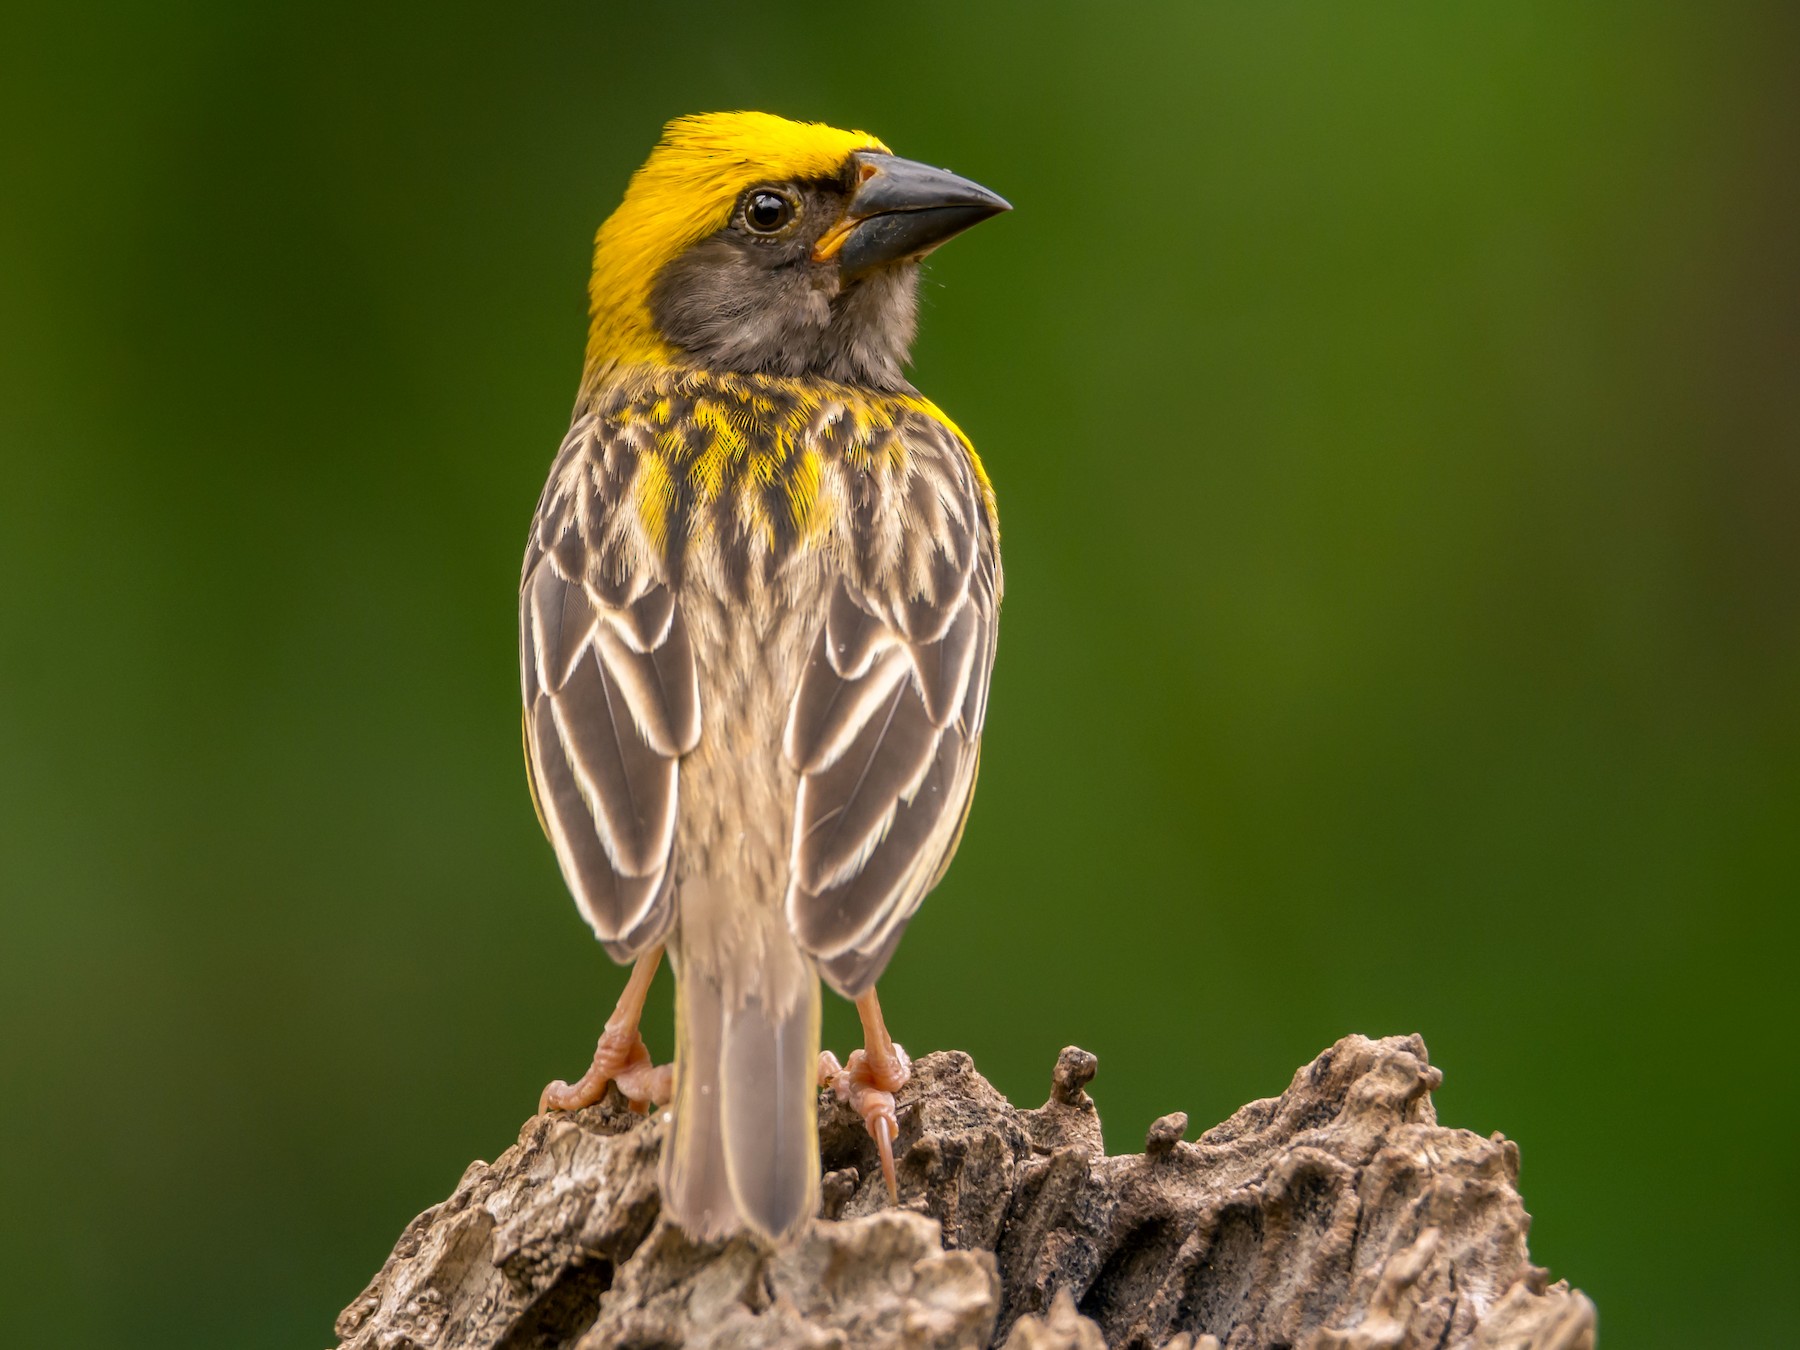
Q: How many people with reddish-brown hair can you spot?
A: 0